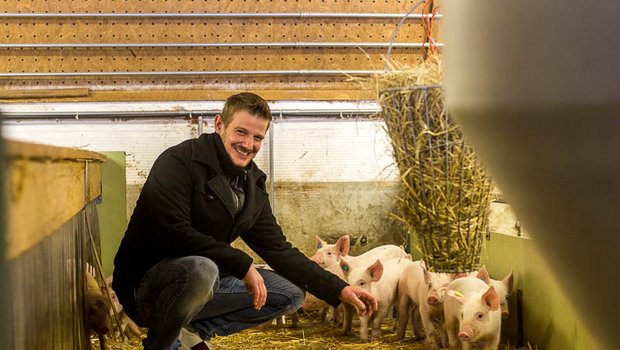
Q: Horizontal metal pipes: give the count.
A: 4